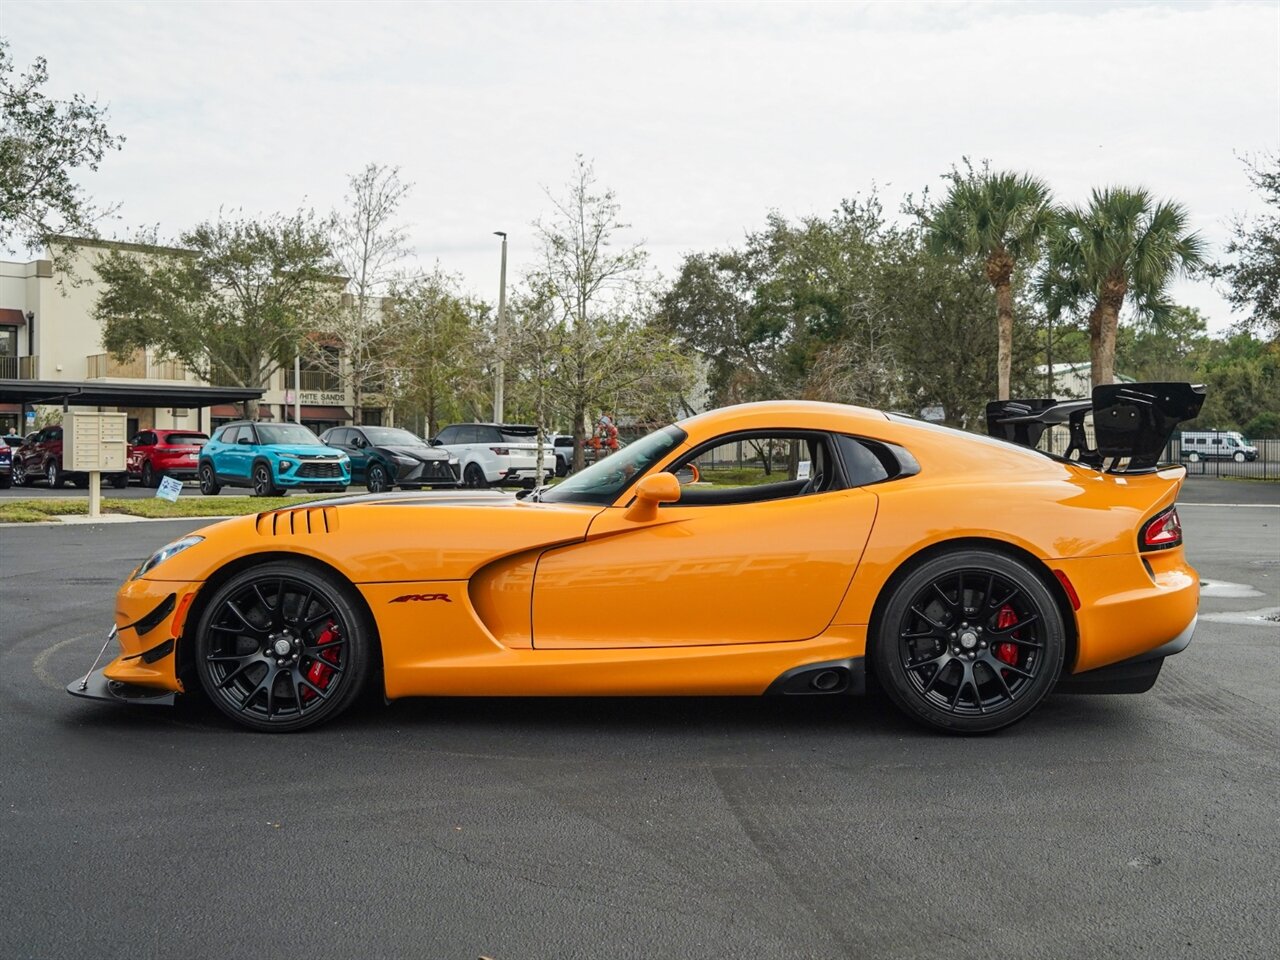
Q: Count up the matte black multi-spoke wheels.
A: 2